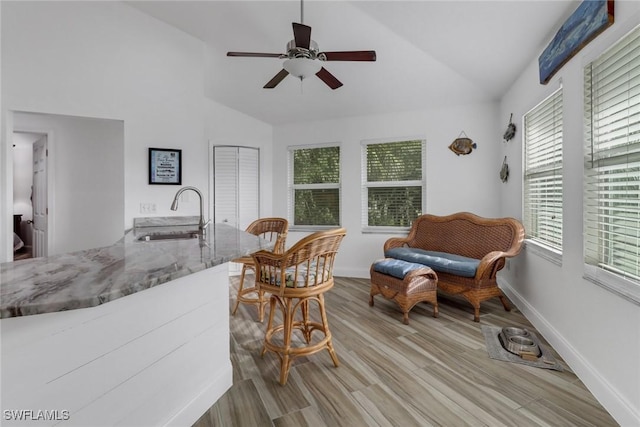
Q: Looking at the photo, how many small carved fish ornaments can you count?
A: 3